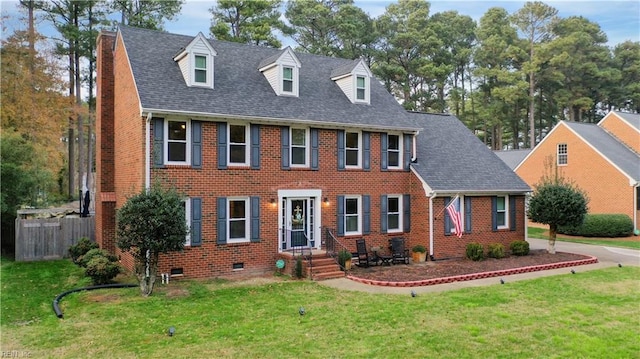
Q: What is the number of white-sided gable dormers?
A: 3